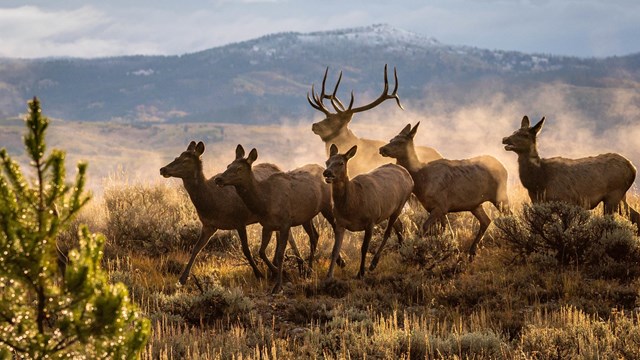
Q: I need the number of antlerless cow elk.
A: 5